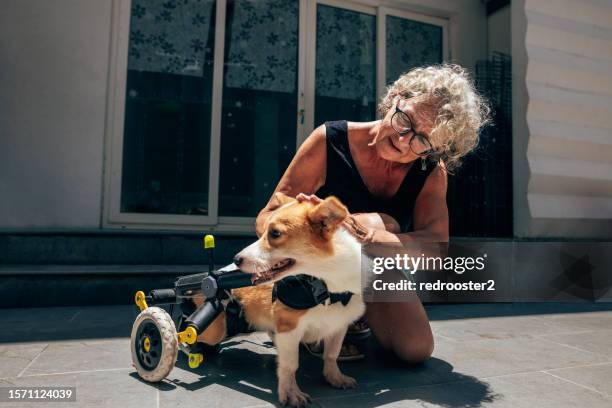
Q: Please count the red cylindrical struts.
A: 0